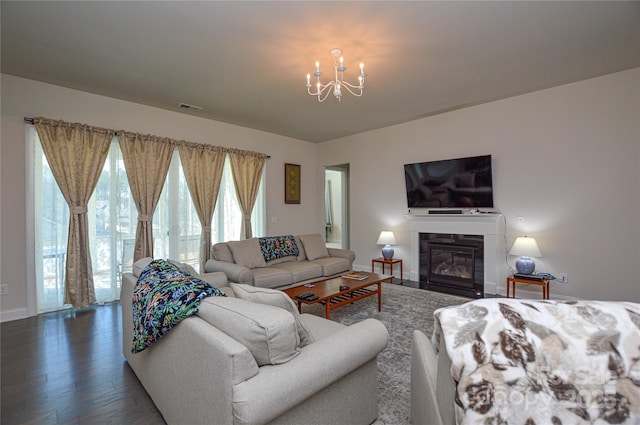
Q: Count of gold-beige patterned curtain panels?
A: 4